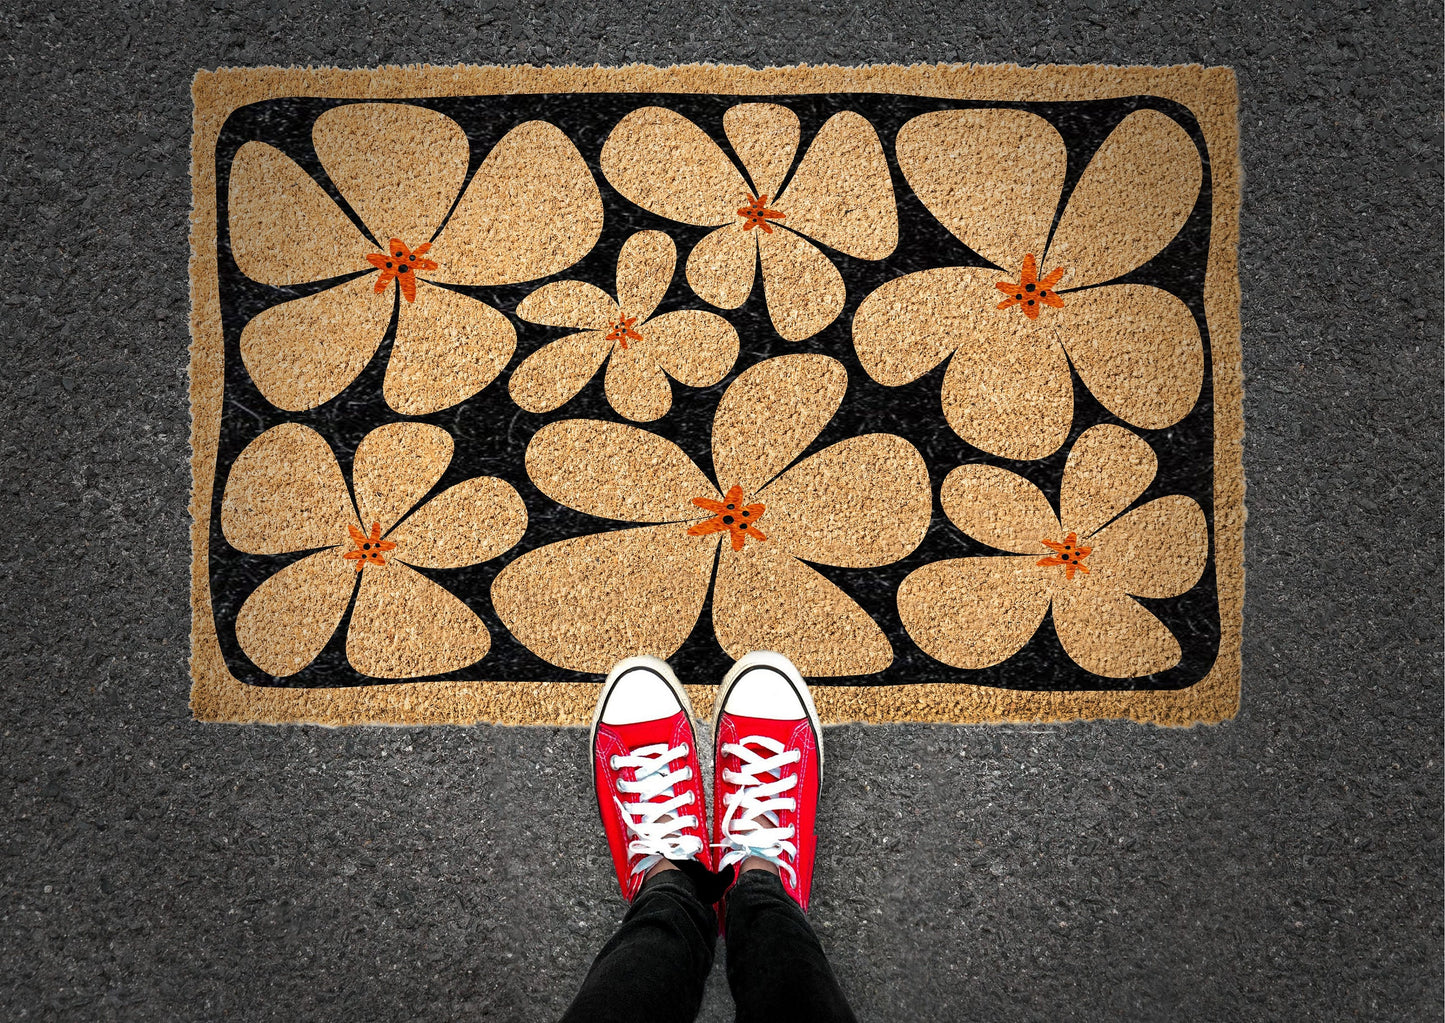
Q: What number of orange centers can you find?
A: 7